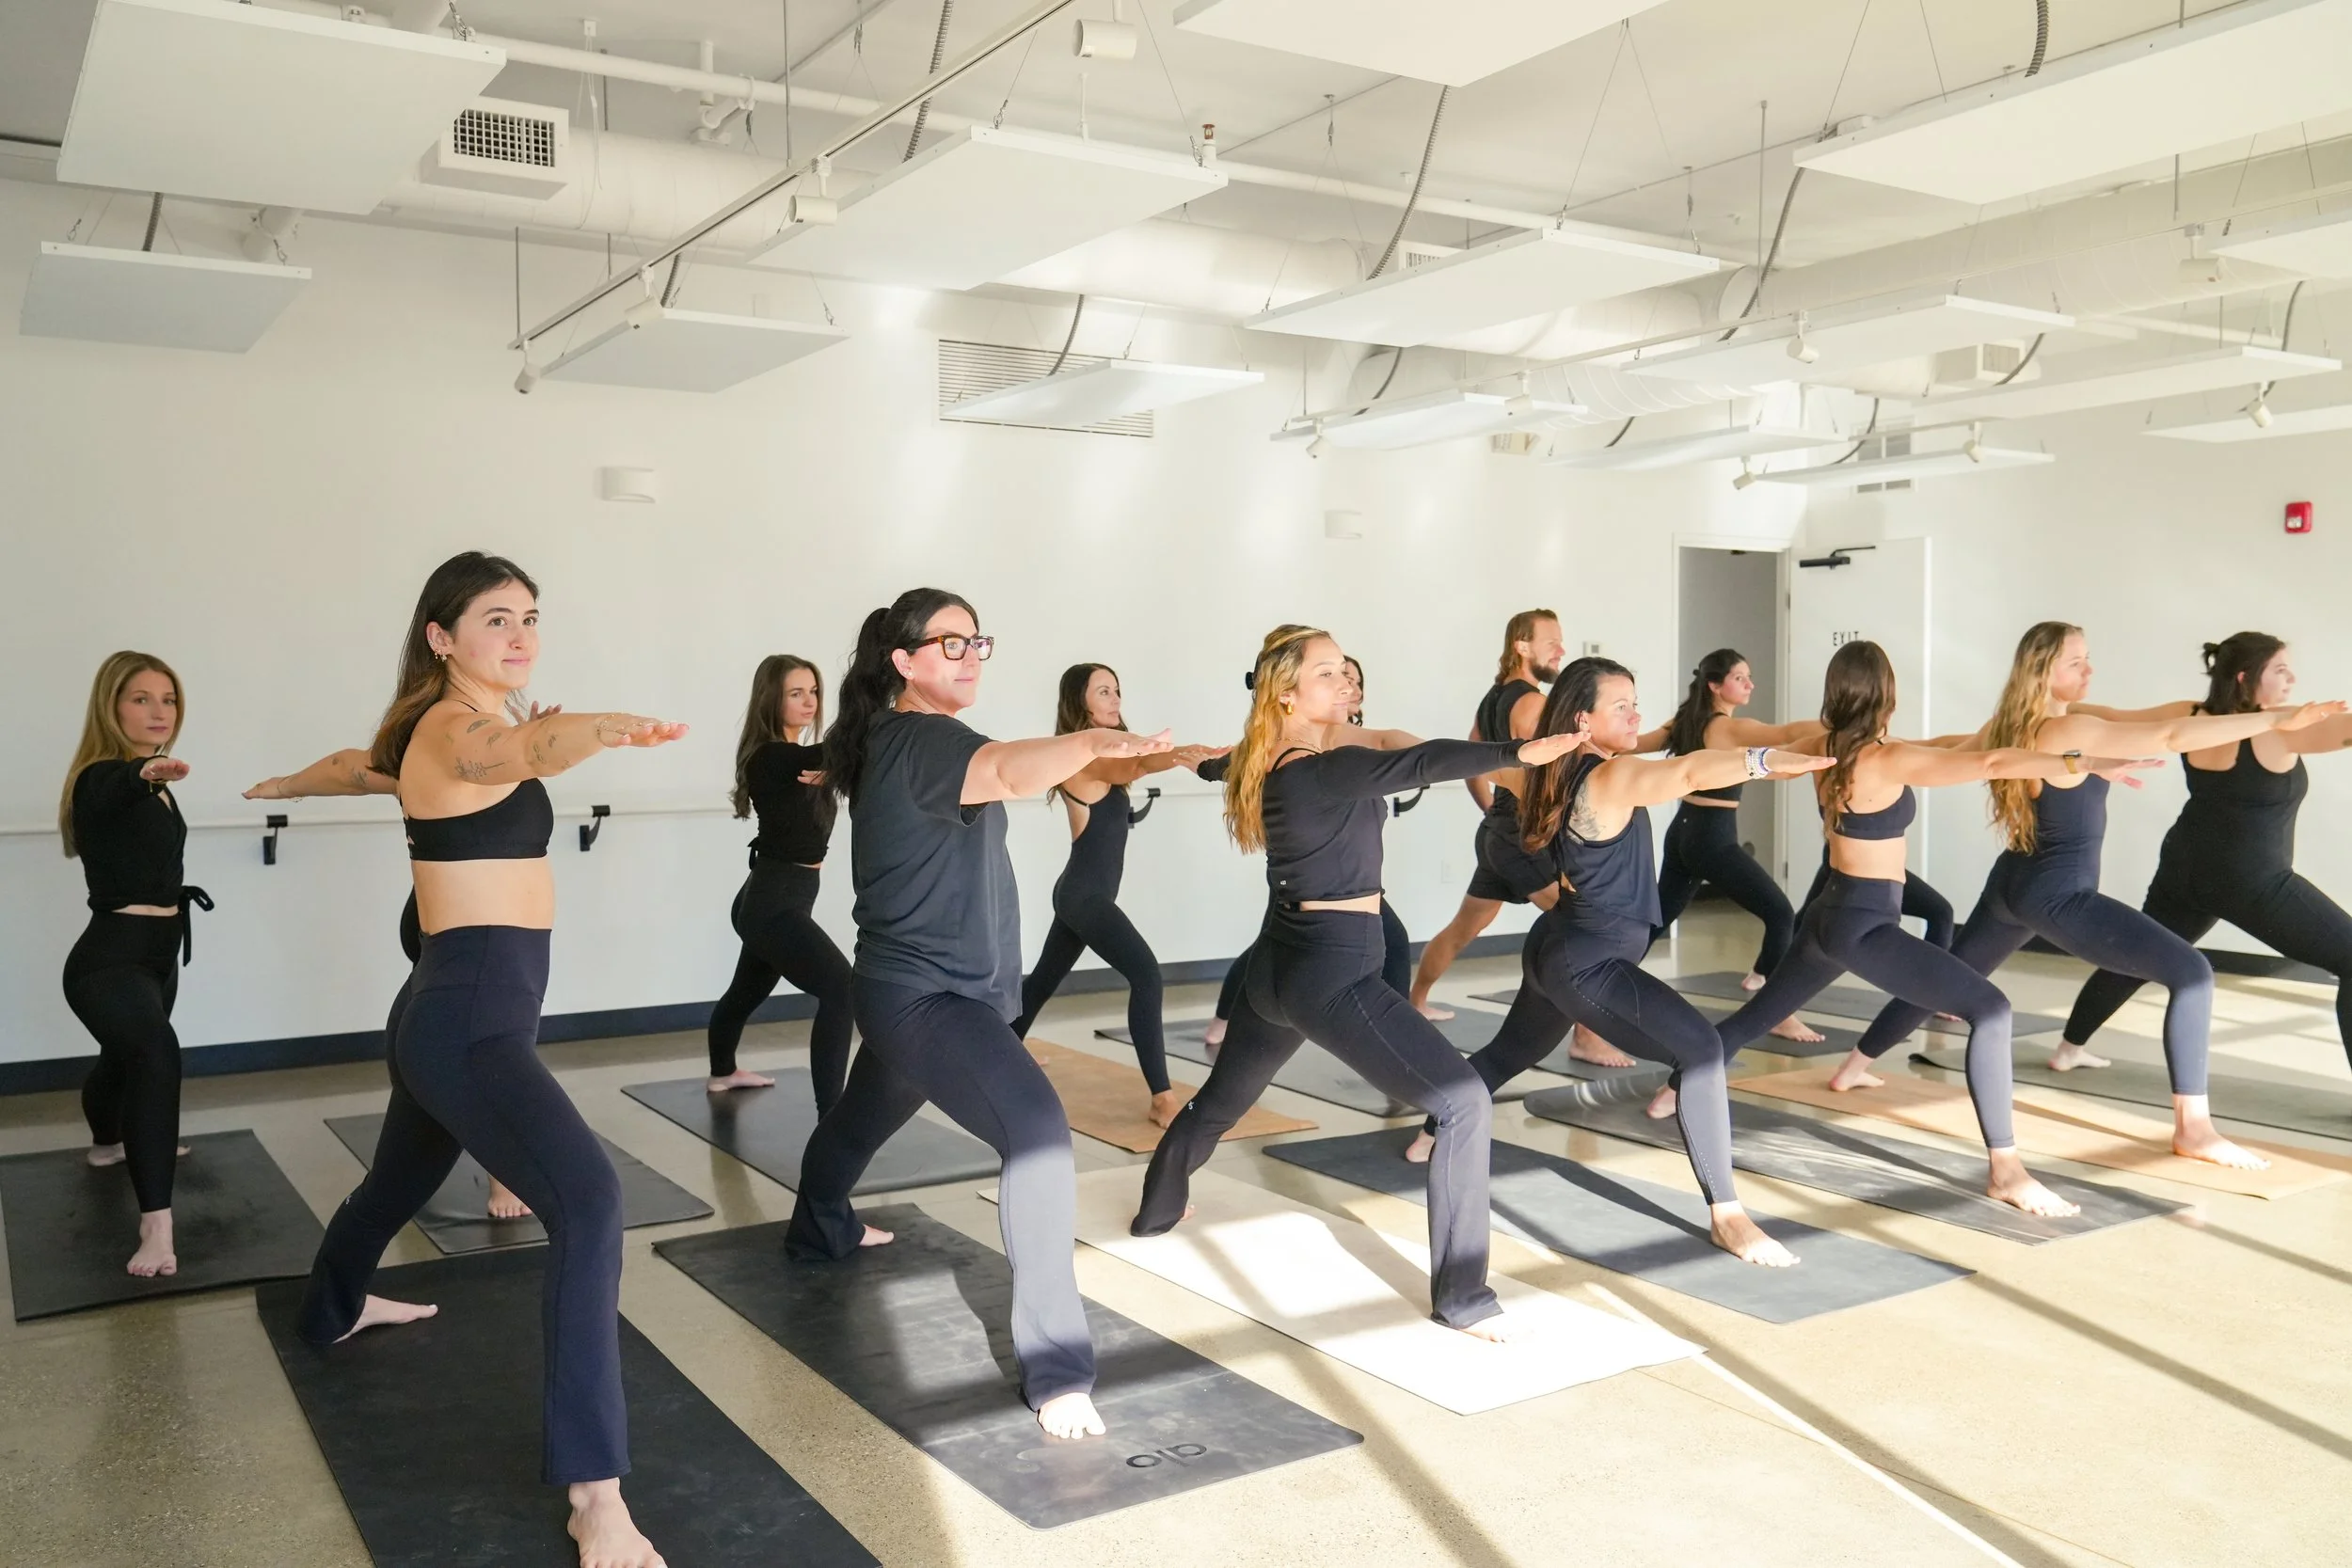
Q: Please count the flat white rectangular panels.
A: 15